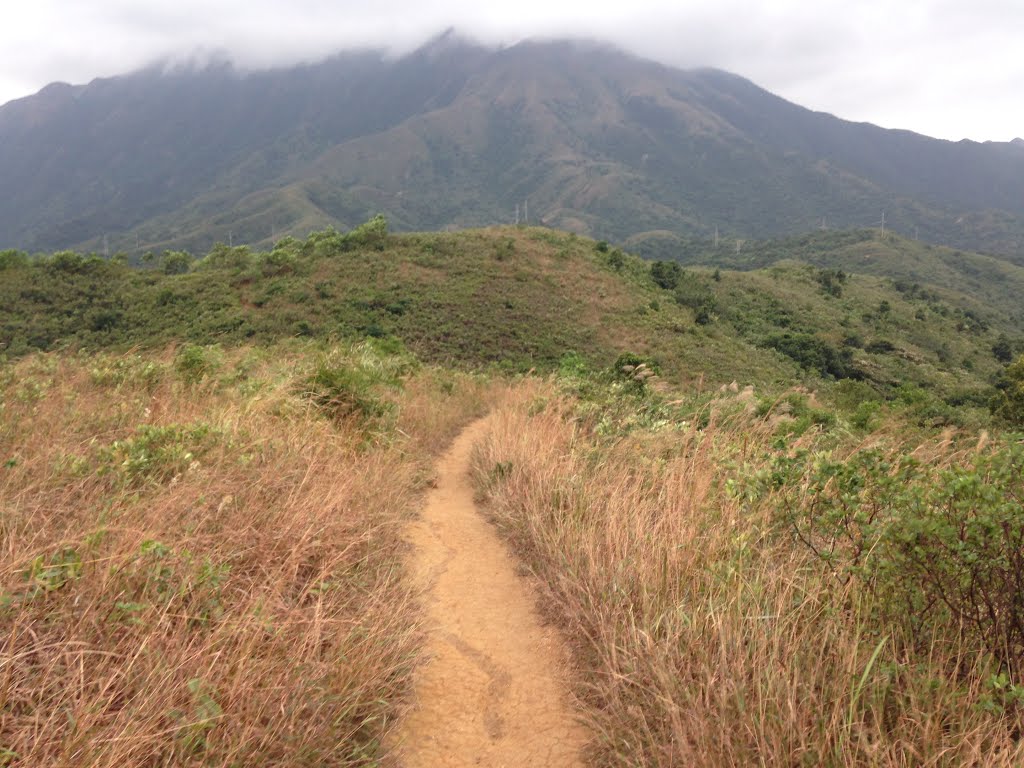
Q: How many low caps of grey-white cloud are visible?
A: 1